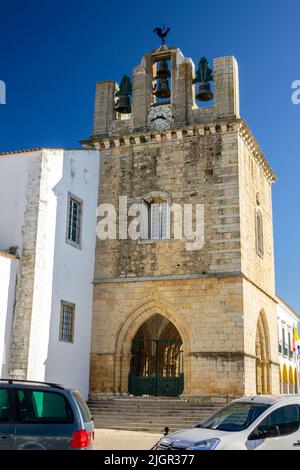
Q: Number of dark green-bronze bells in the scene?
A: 3